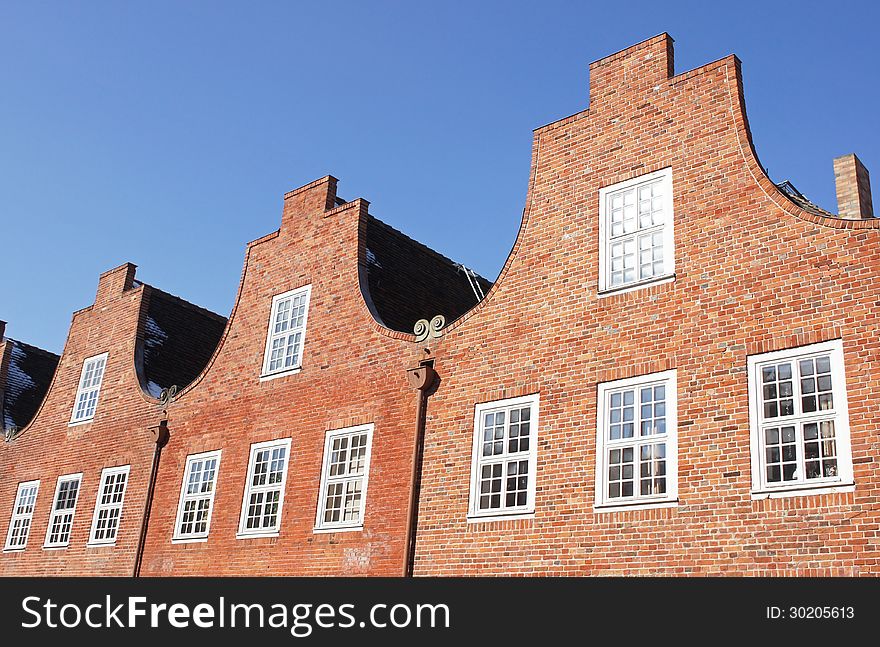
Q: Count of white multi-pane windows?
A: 12